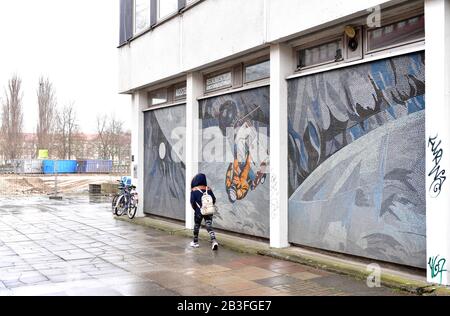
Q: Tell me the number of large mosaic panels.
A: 3